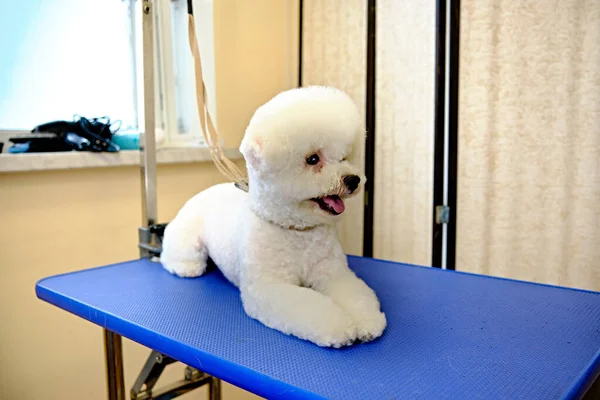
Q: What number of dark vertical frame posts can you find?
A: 4